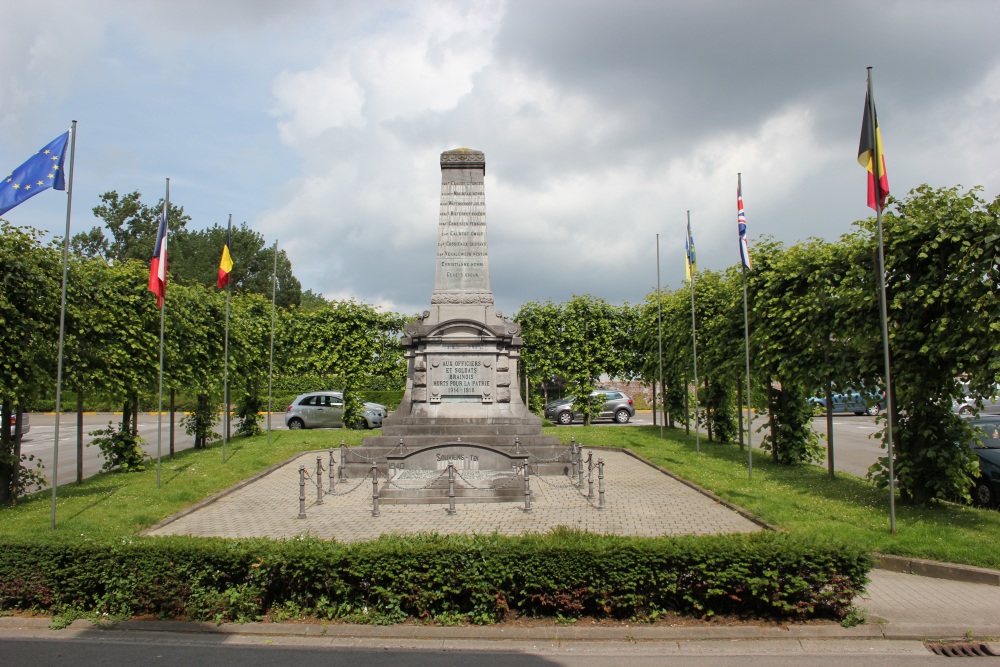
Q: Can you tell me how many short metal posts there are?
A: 14